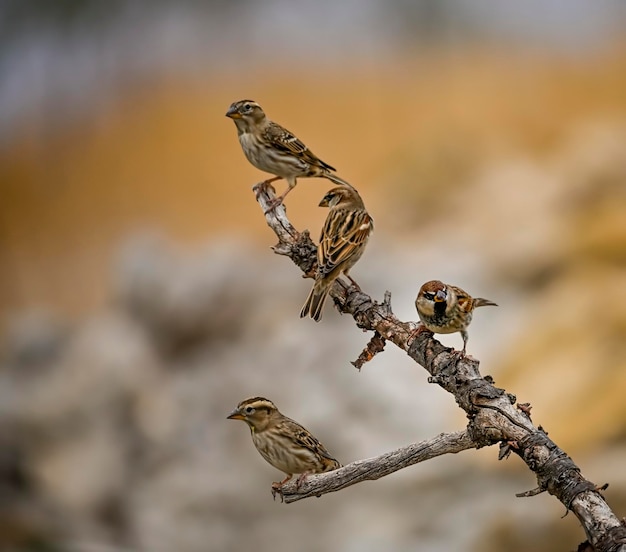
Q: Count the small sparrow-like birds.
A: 4